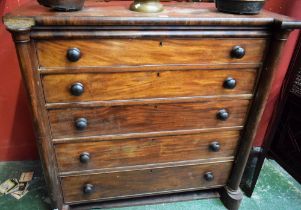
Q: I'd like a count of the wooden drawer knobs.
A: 10